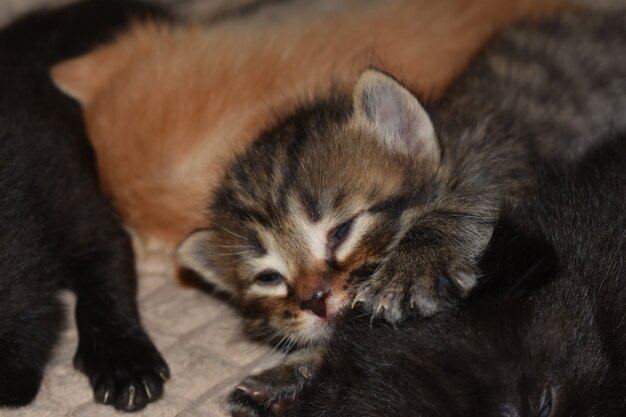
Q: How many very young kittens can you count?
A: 4